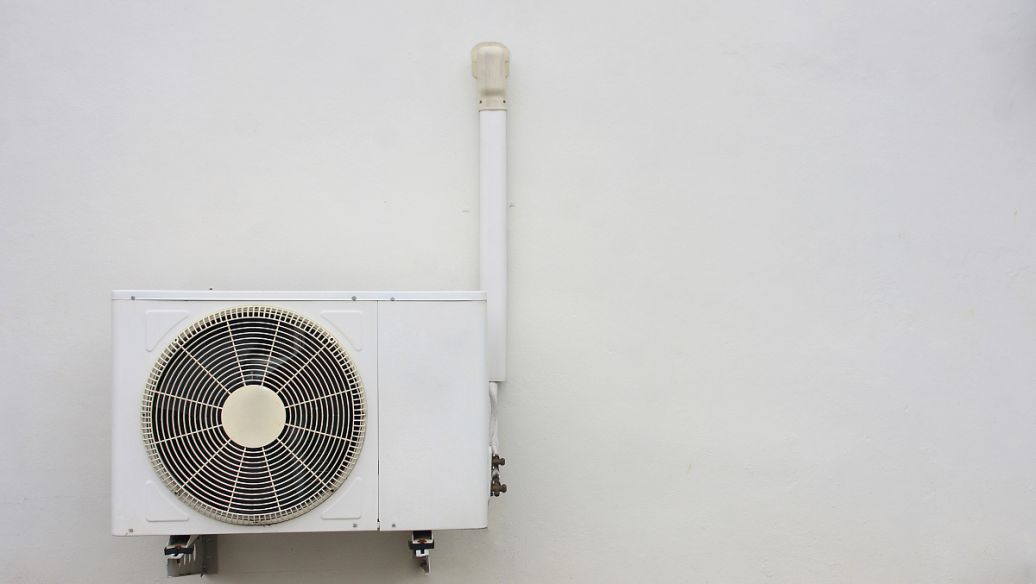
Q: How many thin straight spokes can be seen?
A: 12